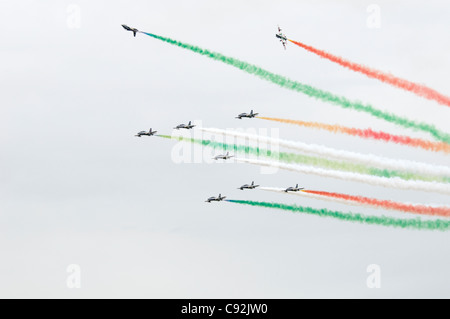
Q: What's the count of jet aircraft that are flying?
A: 9